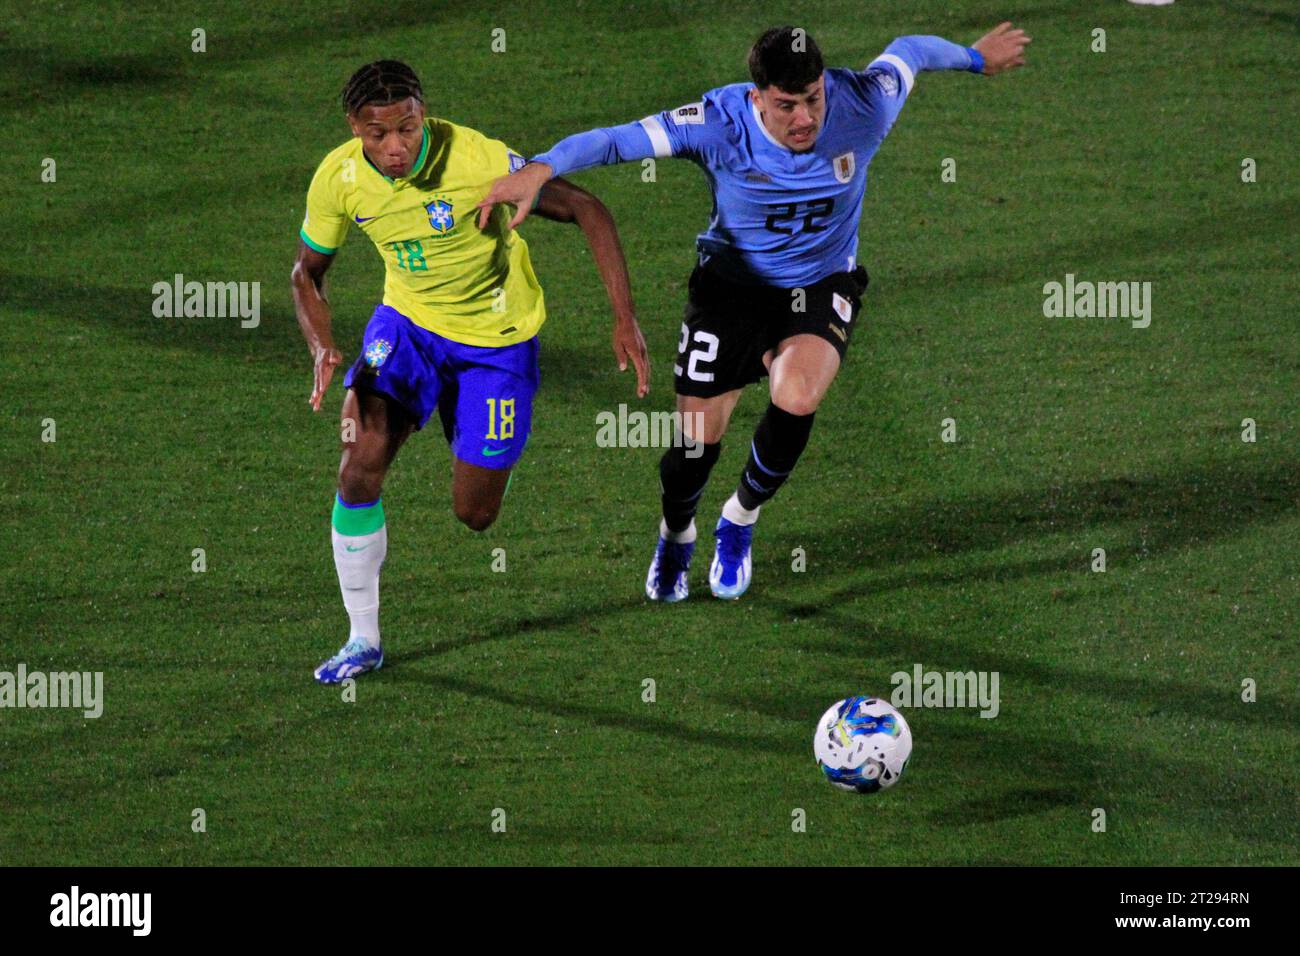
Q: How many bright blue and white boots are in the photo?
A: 3